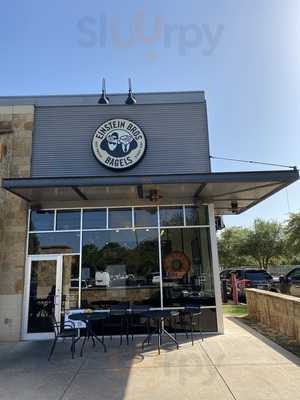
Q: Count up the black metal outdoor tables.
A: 2